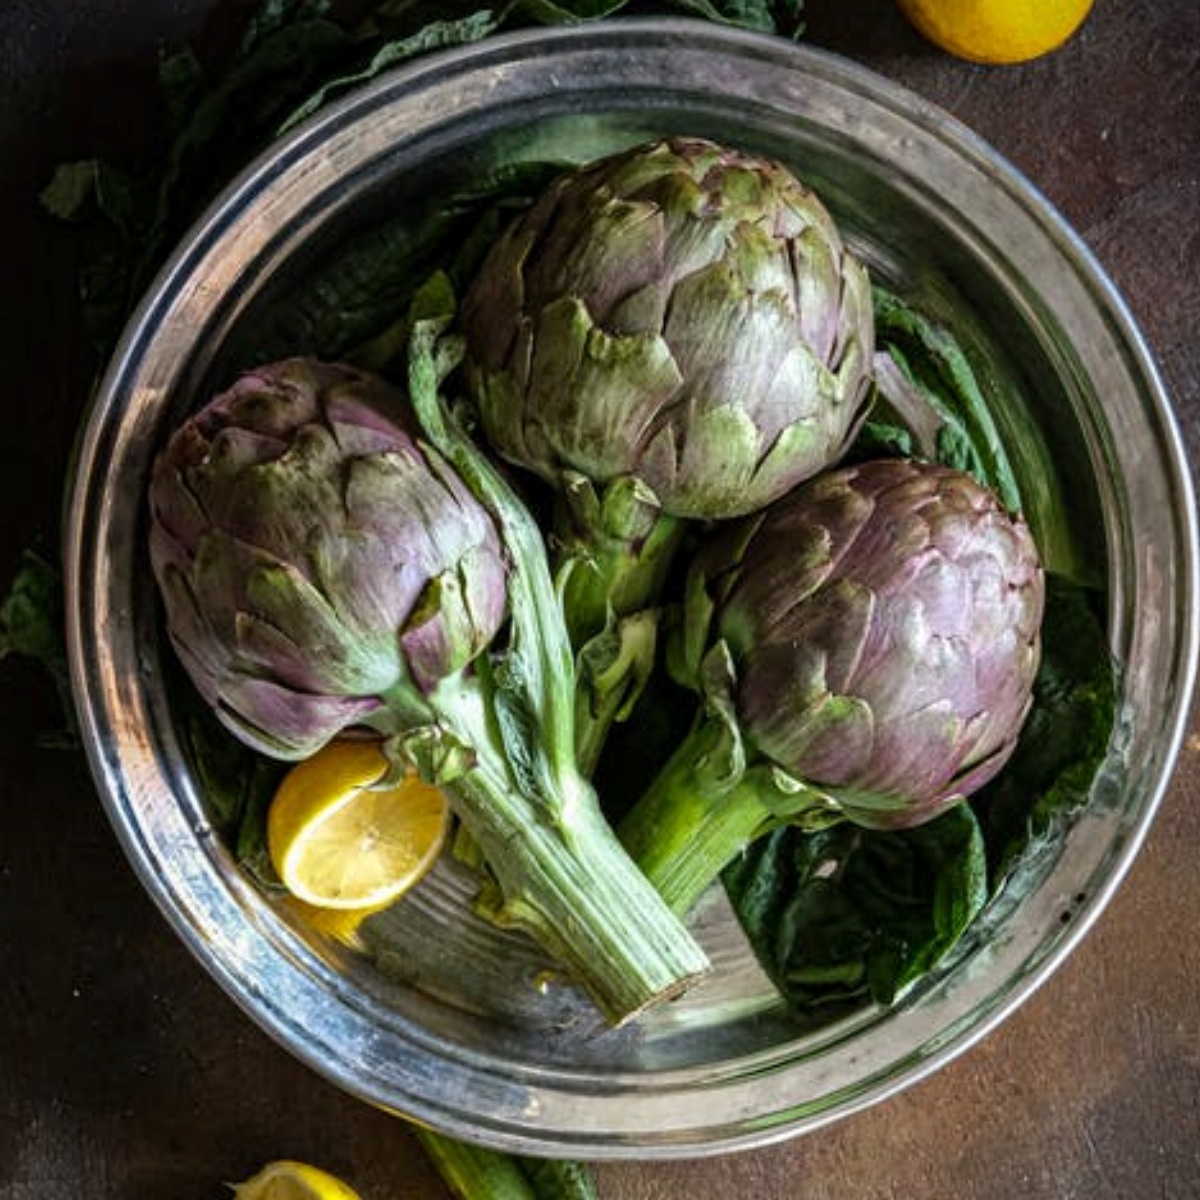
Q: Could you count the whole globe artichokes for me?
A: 3